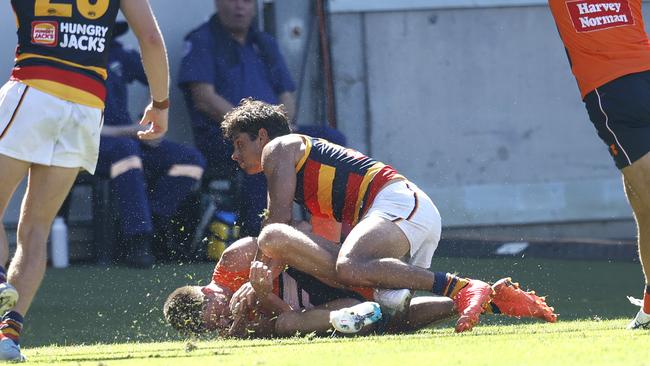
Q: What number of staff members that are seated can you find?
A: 2